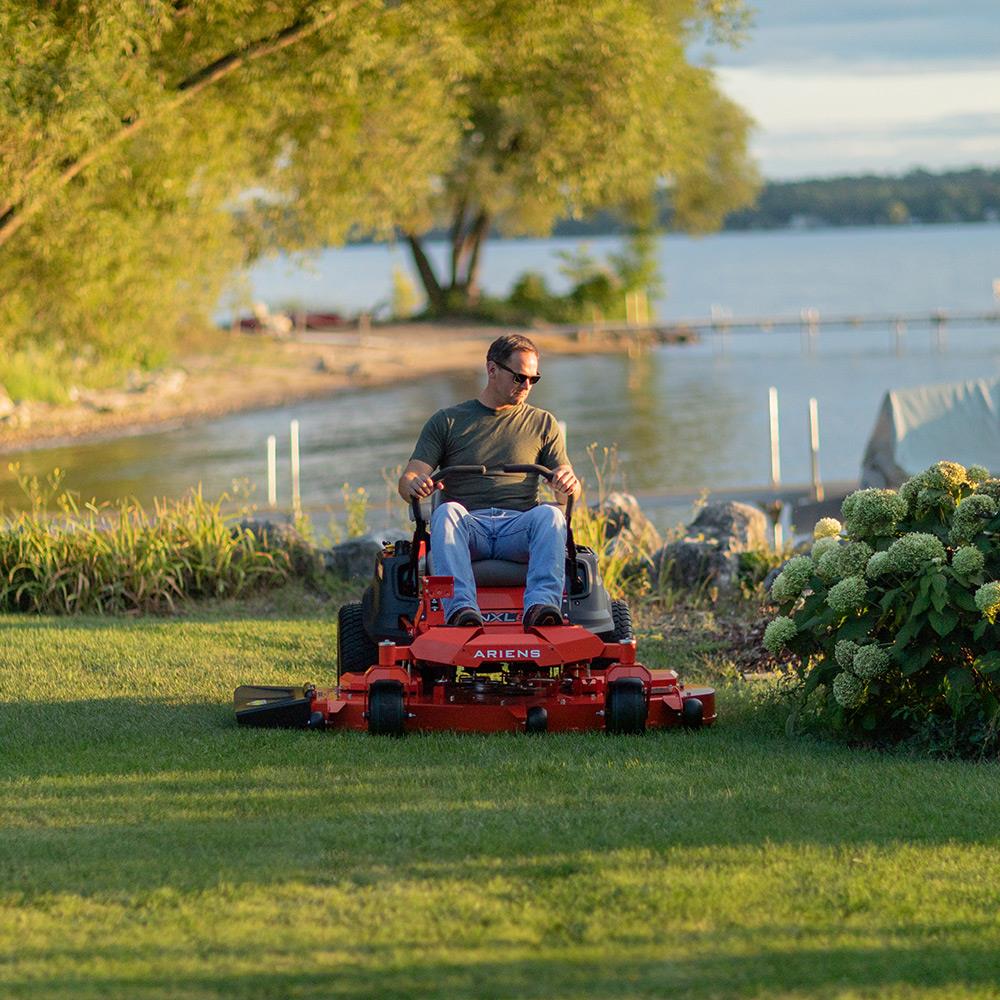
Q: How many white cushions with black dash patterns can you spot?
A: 0